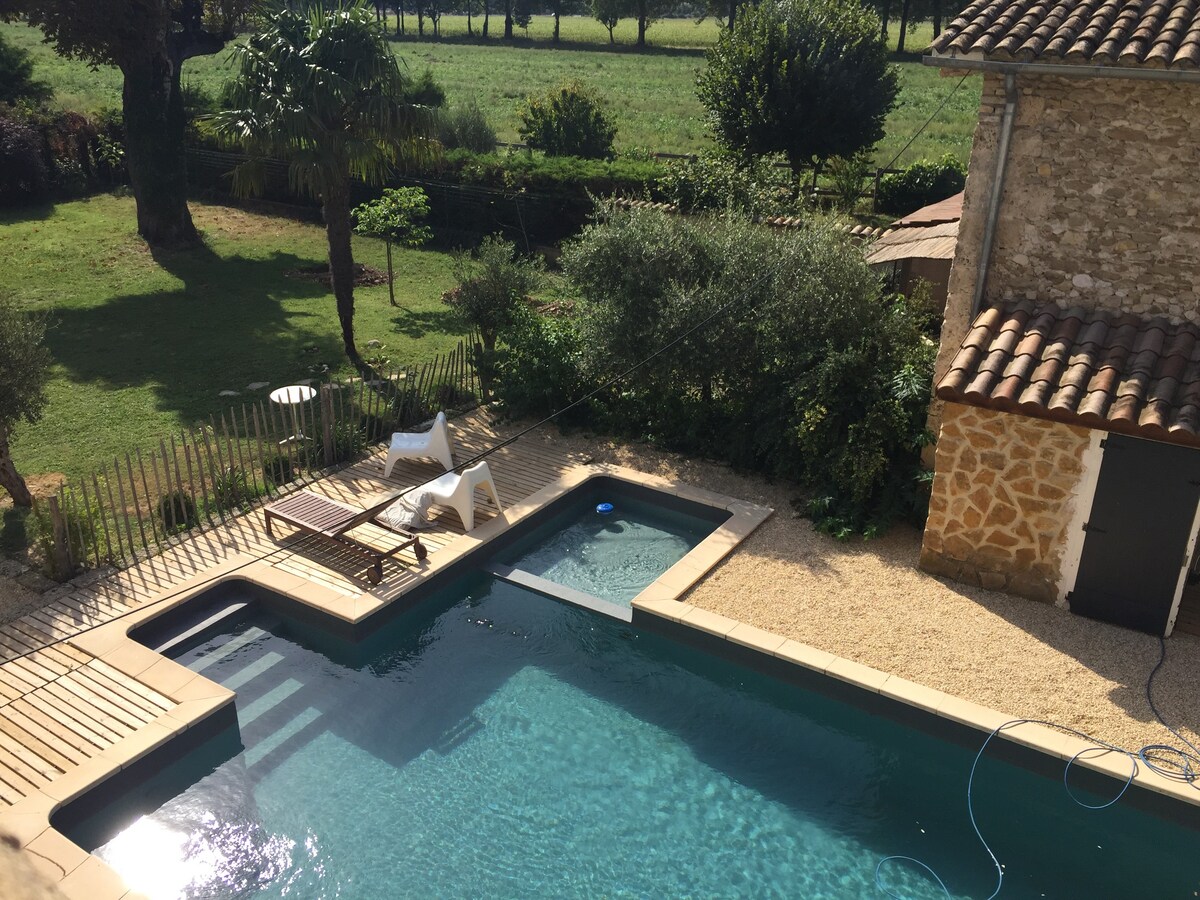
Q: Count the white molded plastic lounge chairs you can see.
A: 2